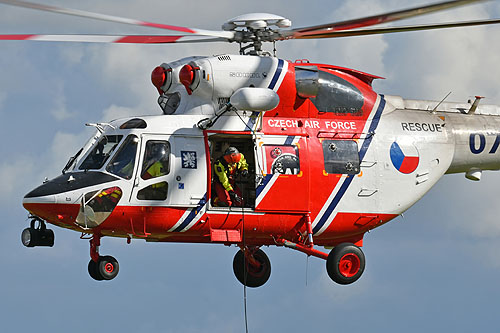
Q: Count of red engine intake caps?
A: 2